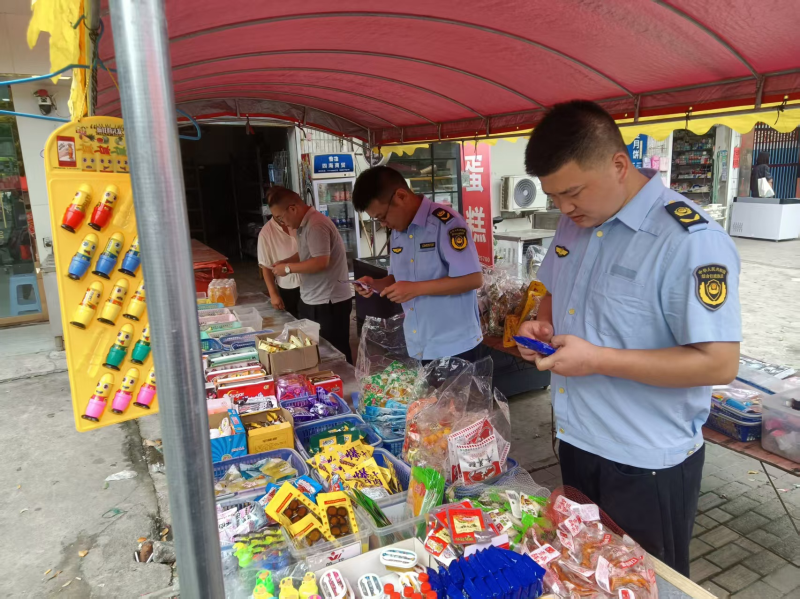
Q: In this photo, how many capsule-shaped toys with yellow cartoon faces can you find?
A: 13